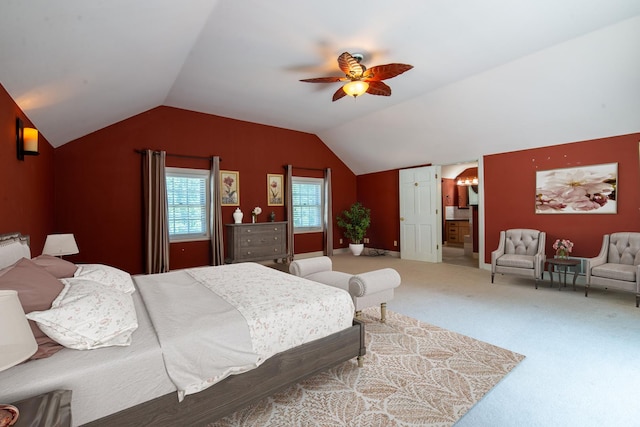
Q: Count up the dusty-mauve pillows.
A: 2